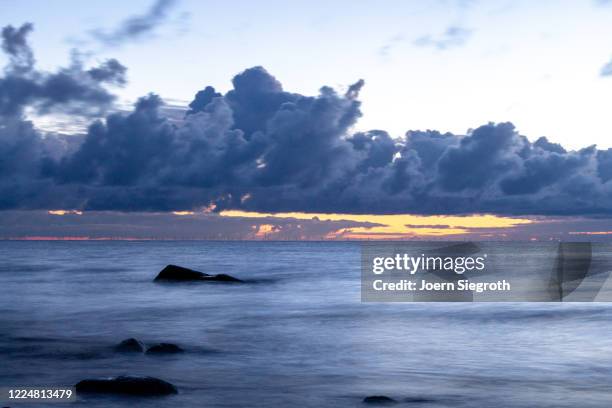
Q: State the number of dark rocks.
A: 5